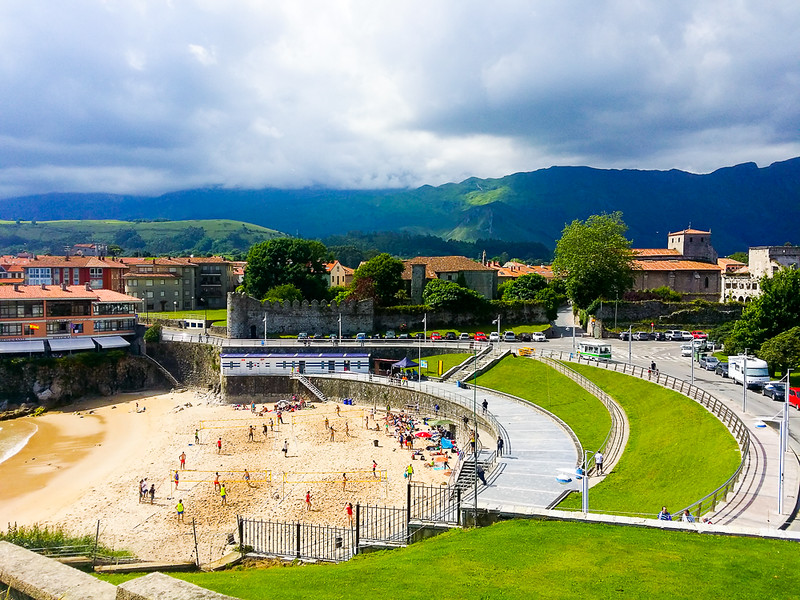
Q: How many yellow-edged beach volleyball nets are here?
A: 4